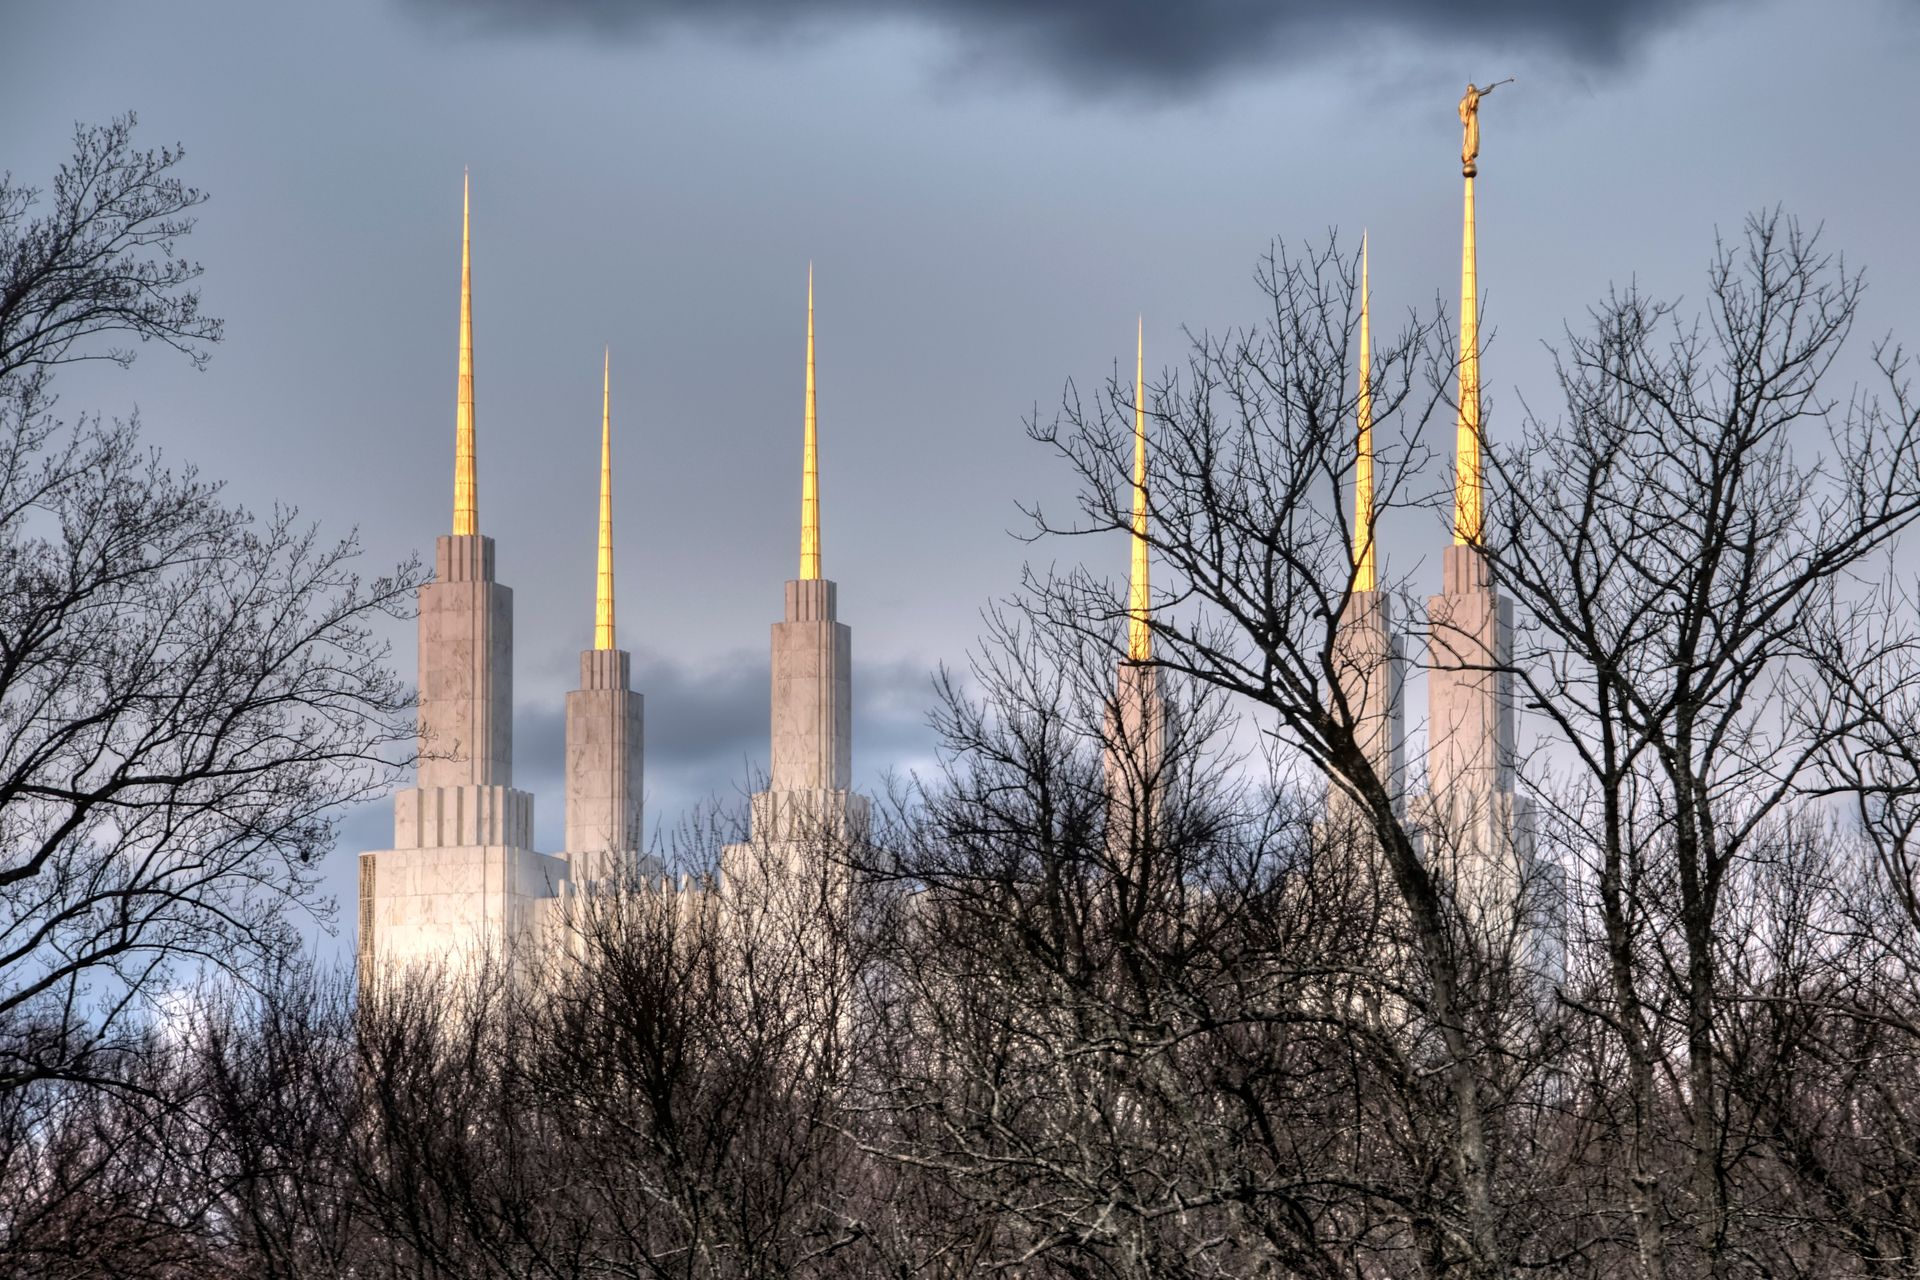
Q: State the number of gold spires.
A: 6